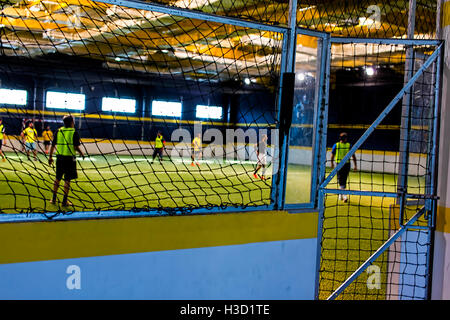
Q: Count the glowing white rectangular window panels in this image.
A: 5